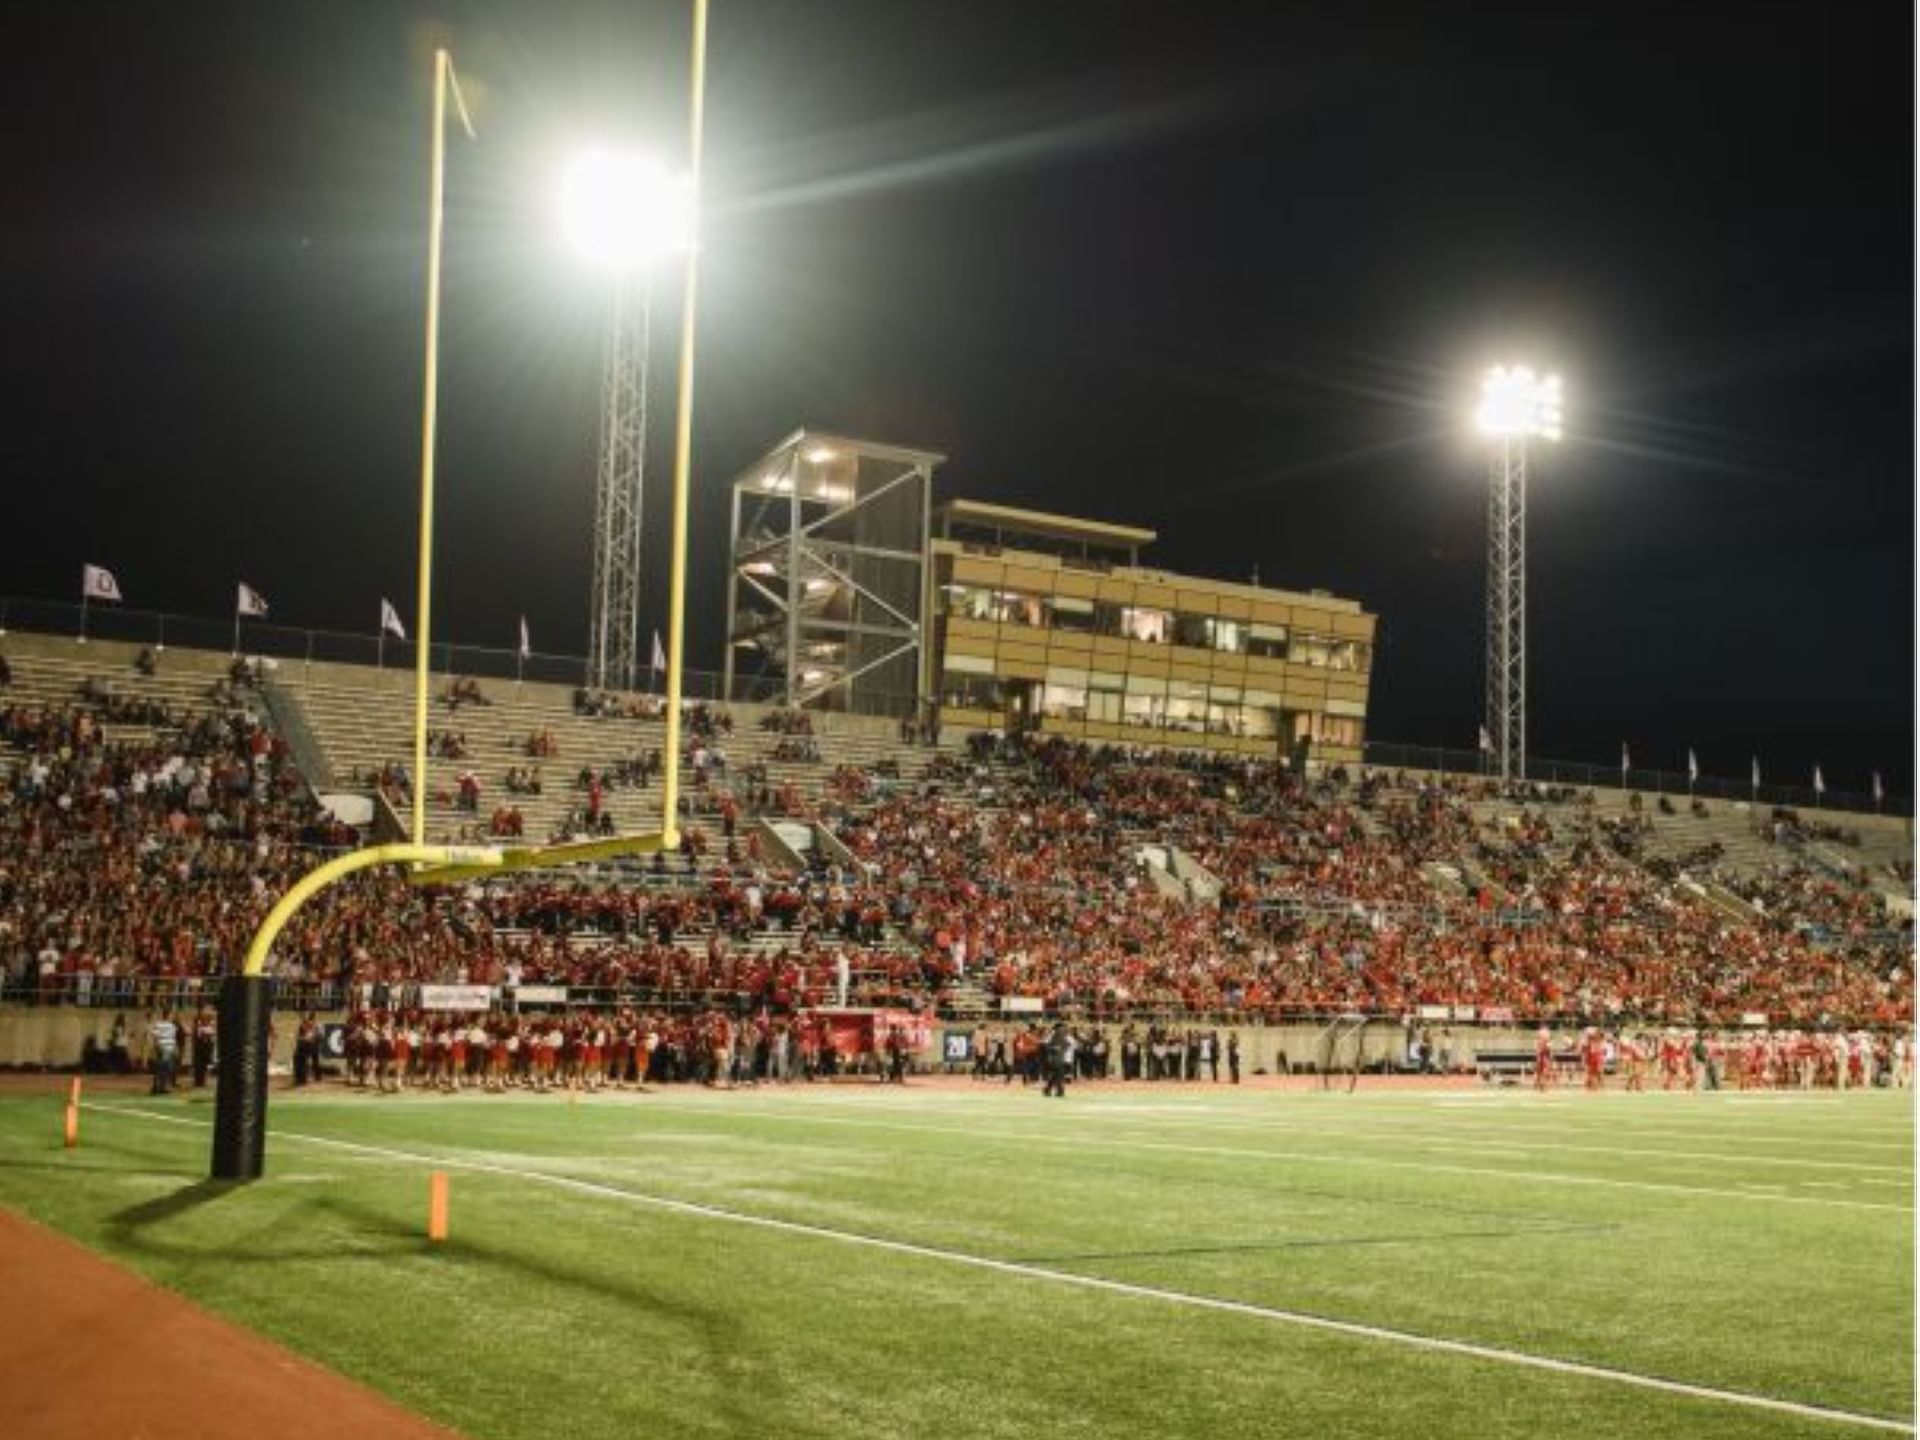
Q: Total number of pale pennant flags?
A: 11